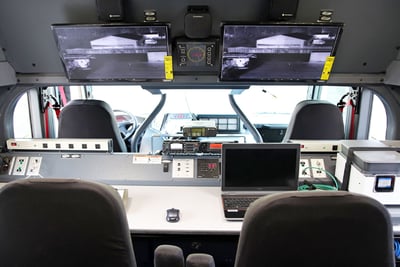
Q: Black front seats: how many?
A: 2